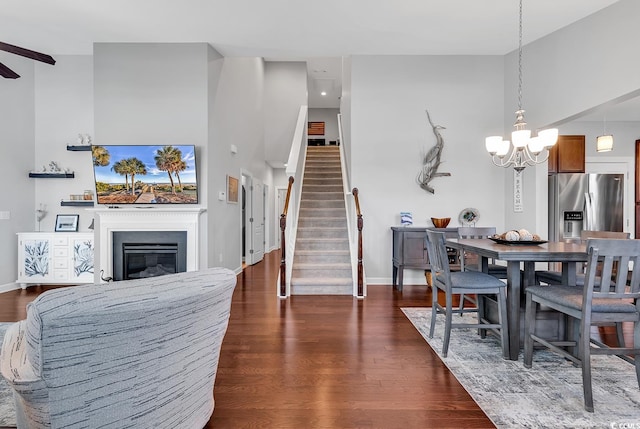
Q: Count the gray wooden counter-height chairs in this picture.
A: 4